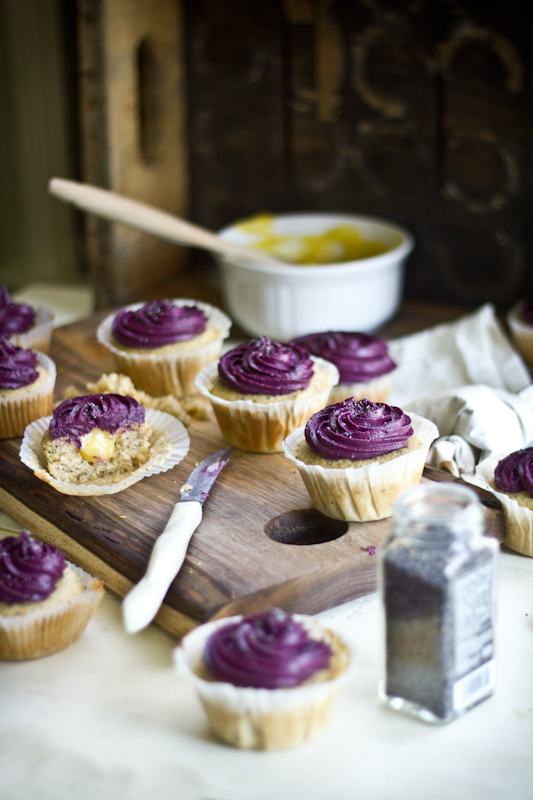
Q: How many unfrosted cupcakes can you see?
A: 0